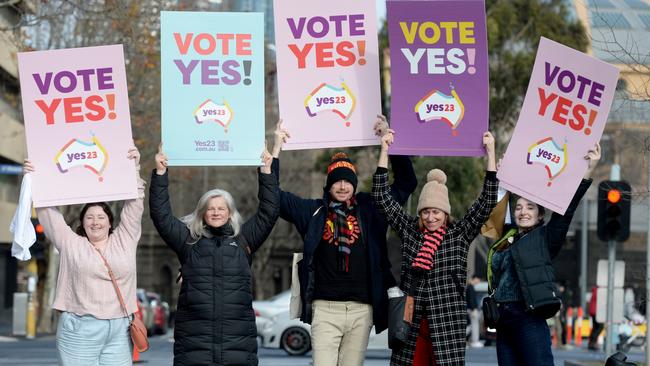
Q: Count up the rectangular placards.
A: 5